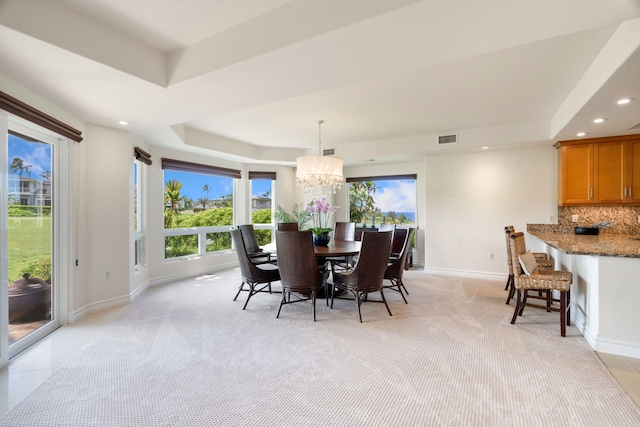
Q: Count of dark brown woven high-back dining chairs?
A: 8